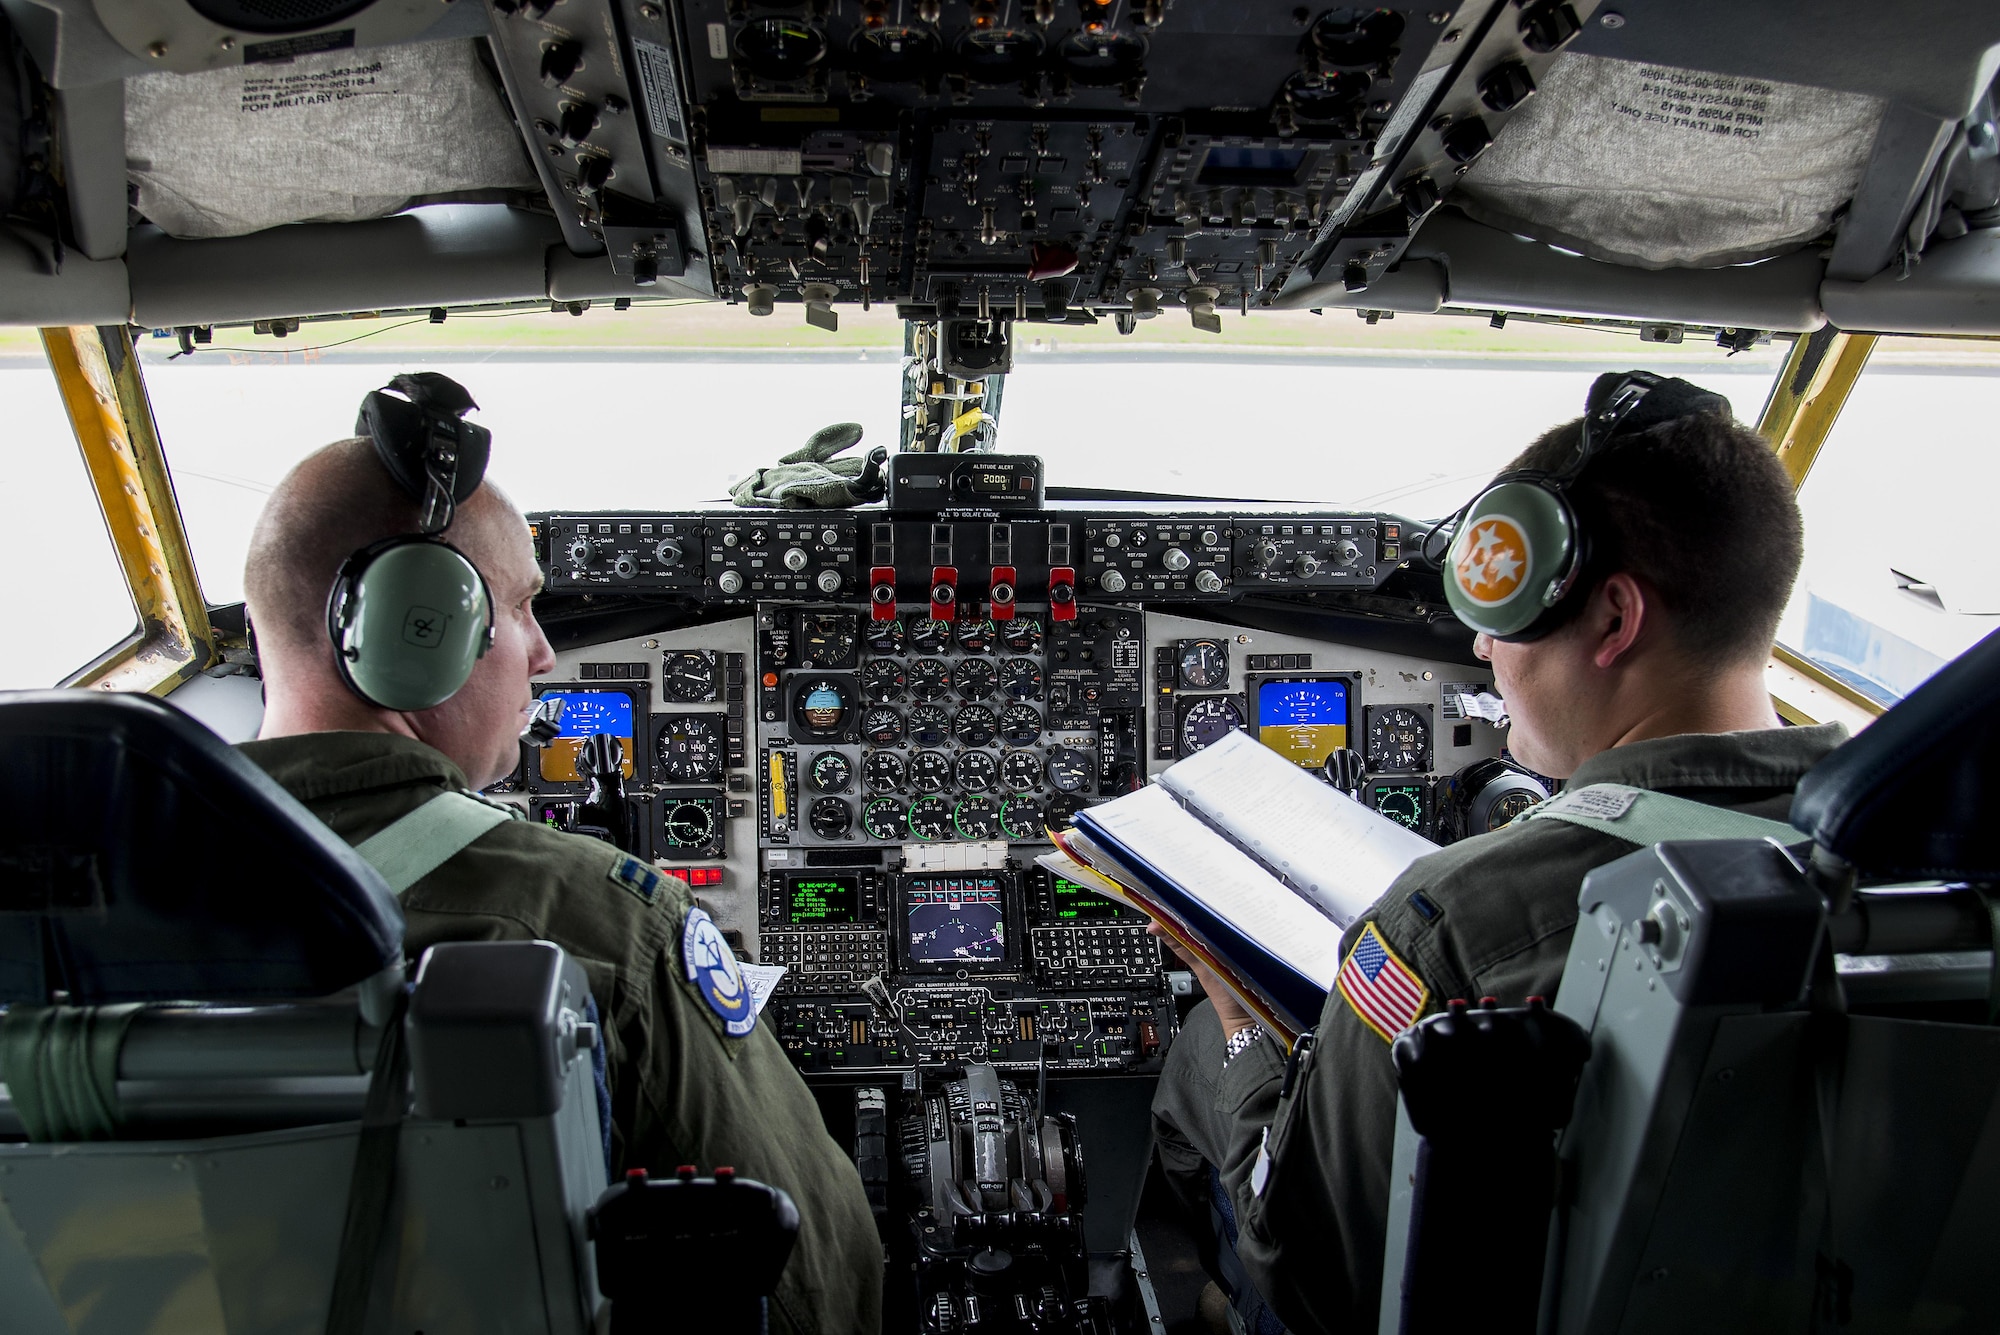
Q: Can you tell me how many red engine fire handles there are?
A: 4